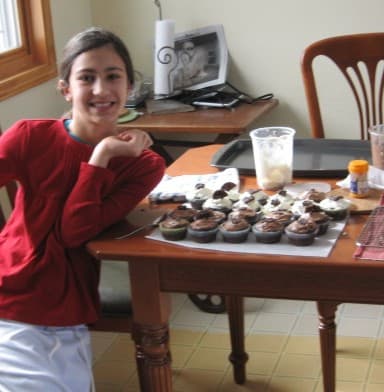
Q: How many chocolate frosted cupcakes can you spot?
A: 11